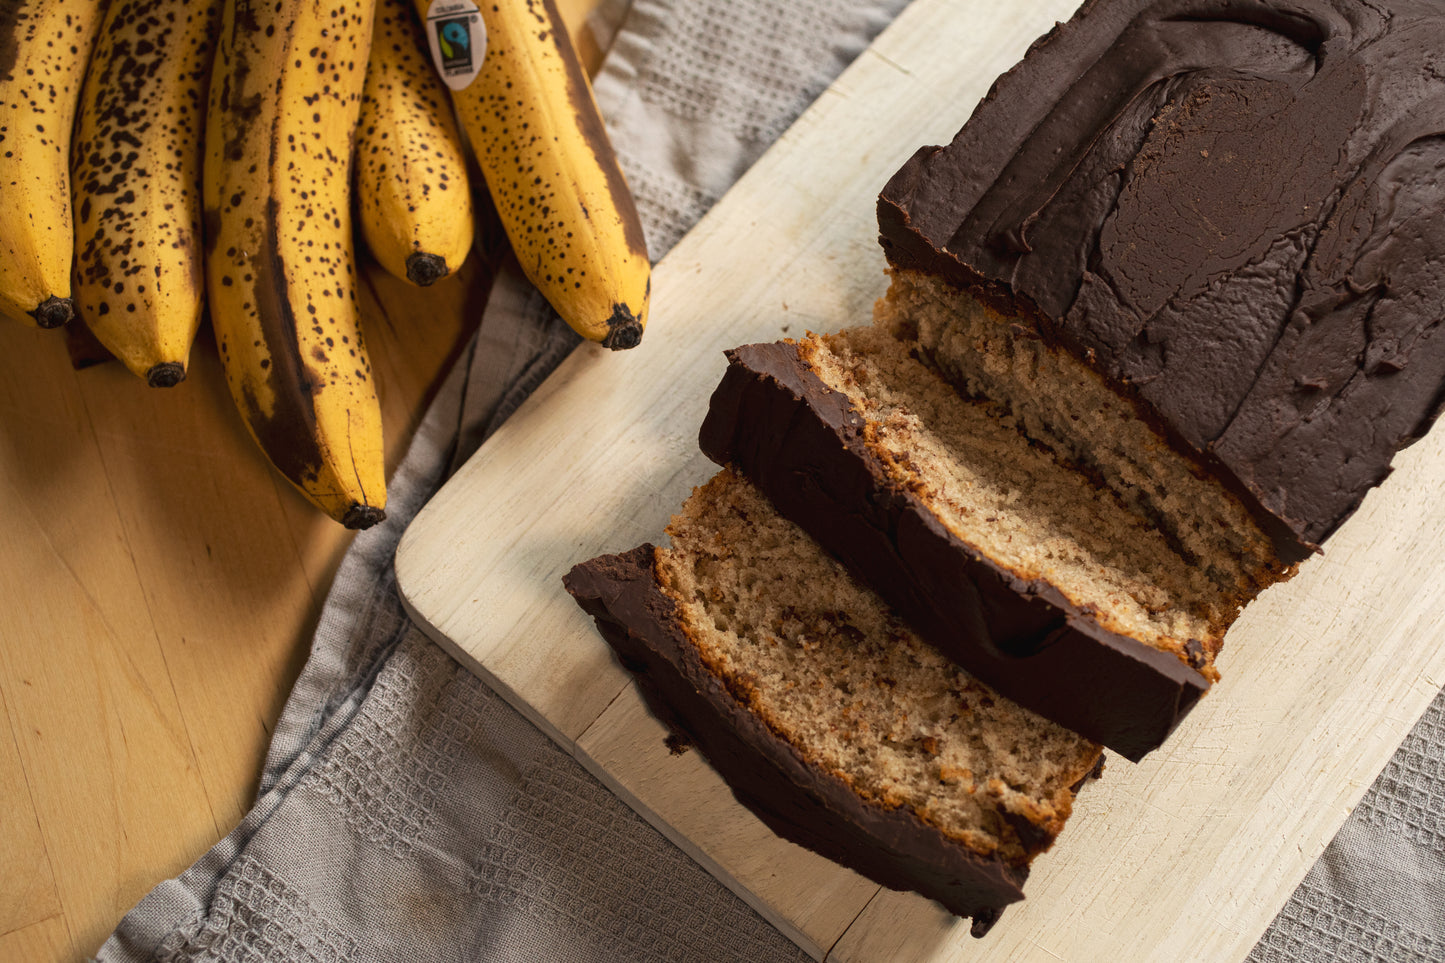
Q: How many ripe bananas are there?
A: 5